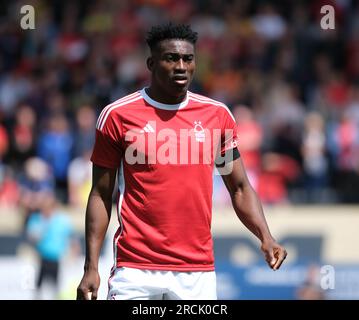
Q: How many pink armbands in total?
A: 0